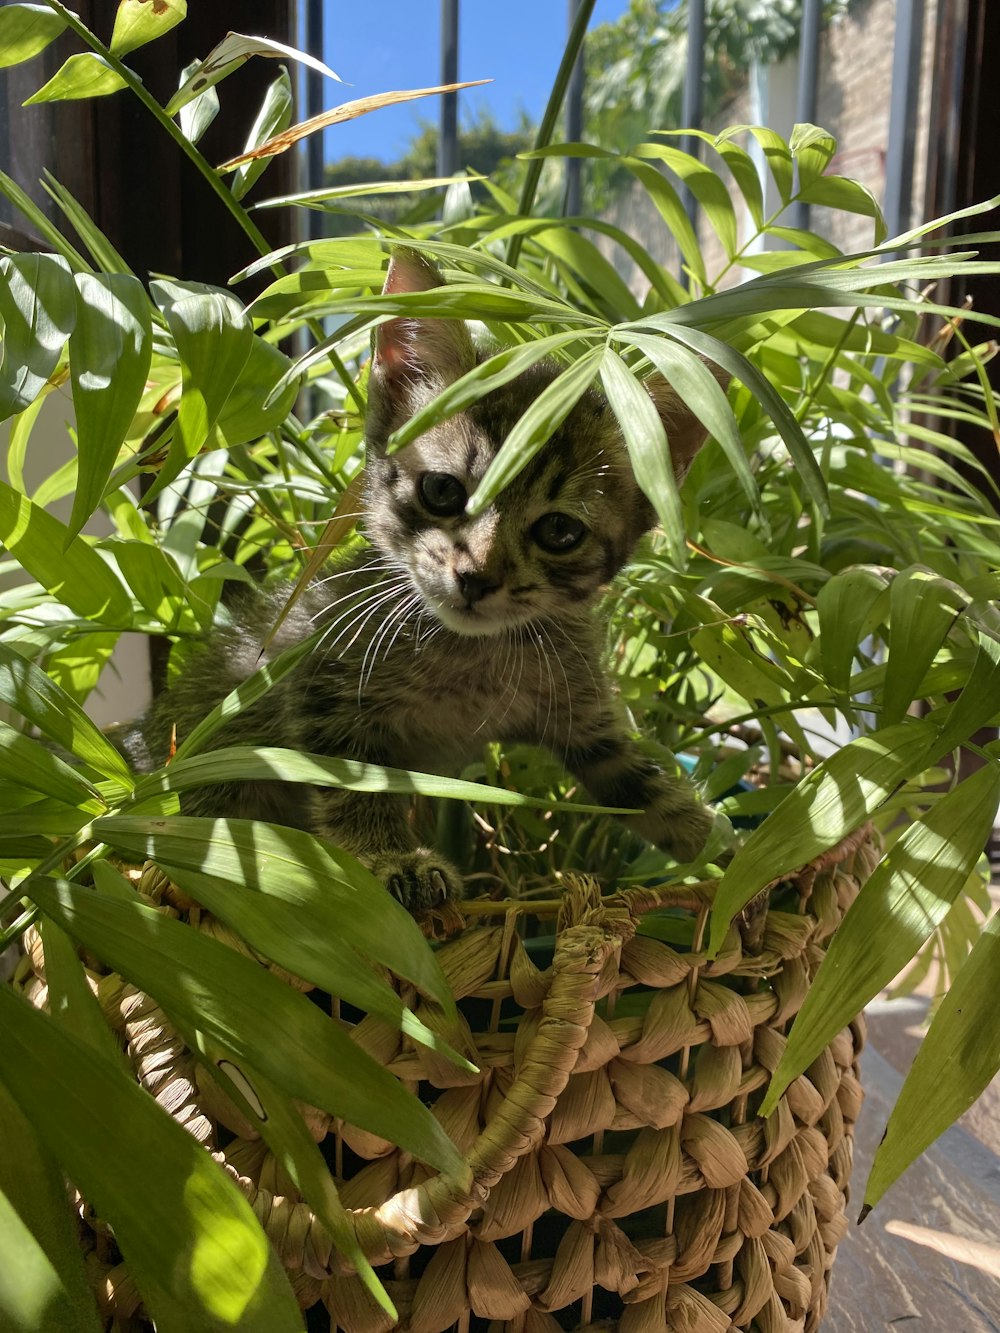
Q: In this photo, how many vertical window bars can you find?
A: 6